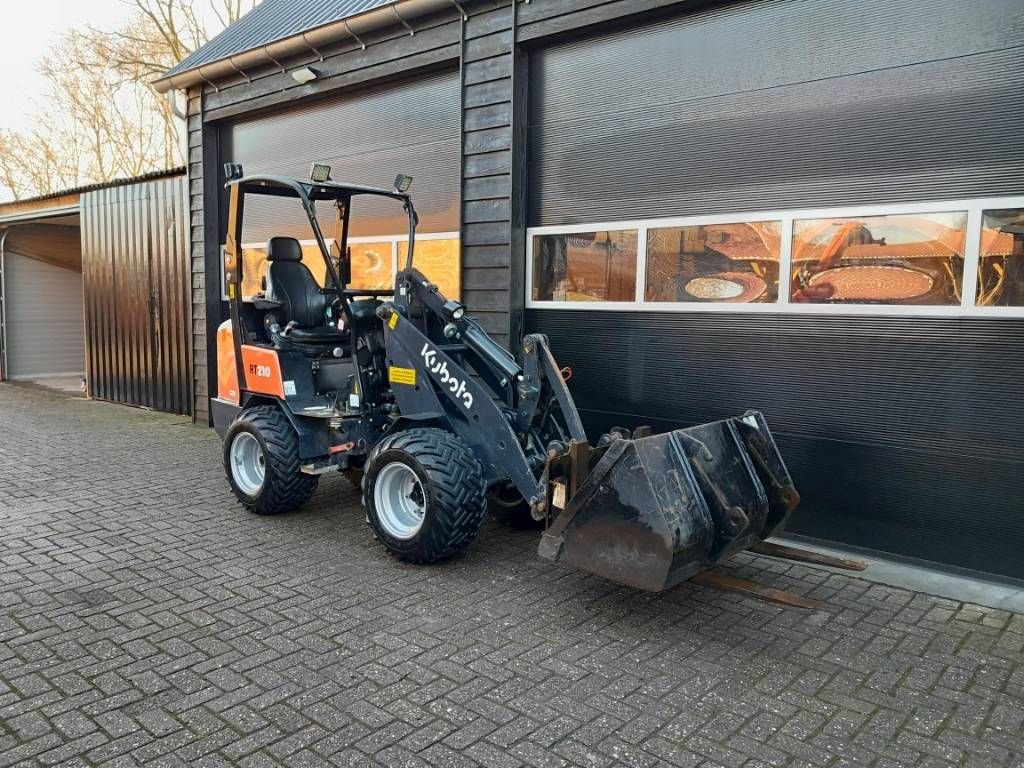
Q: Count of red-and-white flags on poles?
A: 0